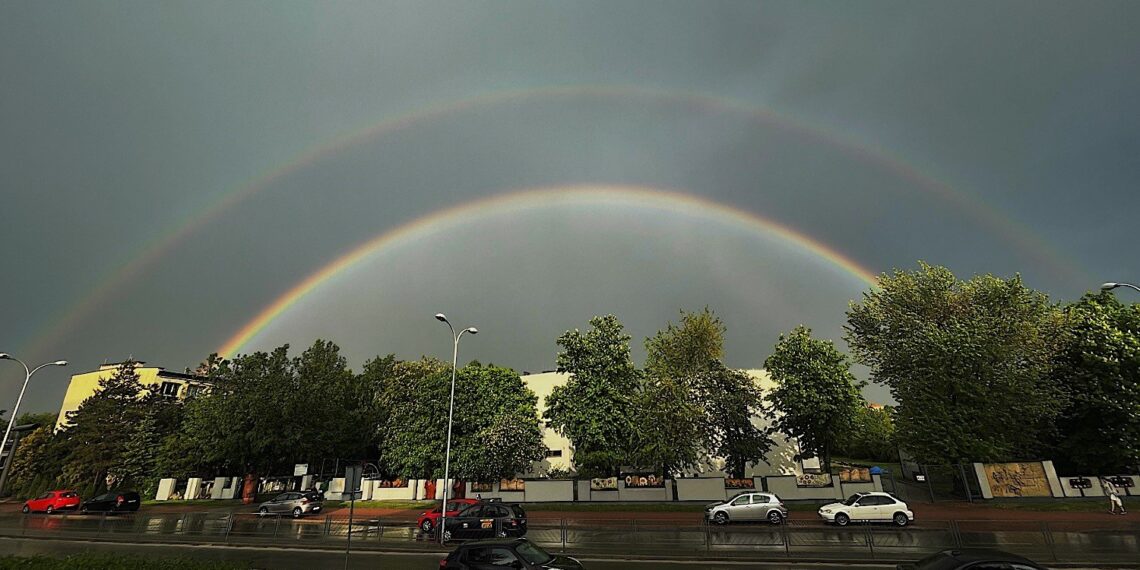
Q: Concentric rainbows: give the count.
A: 2